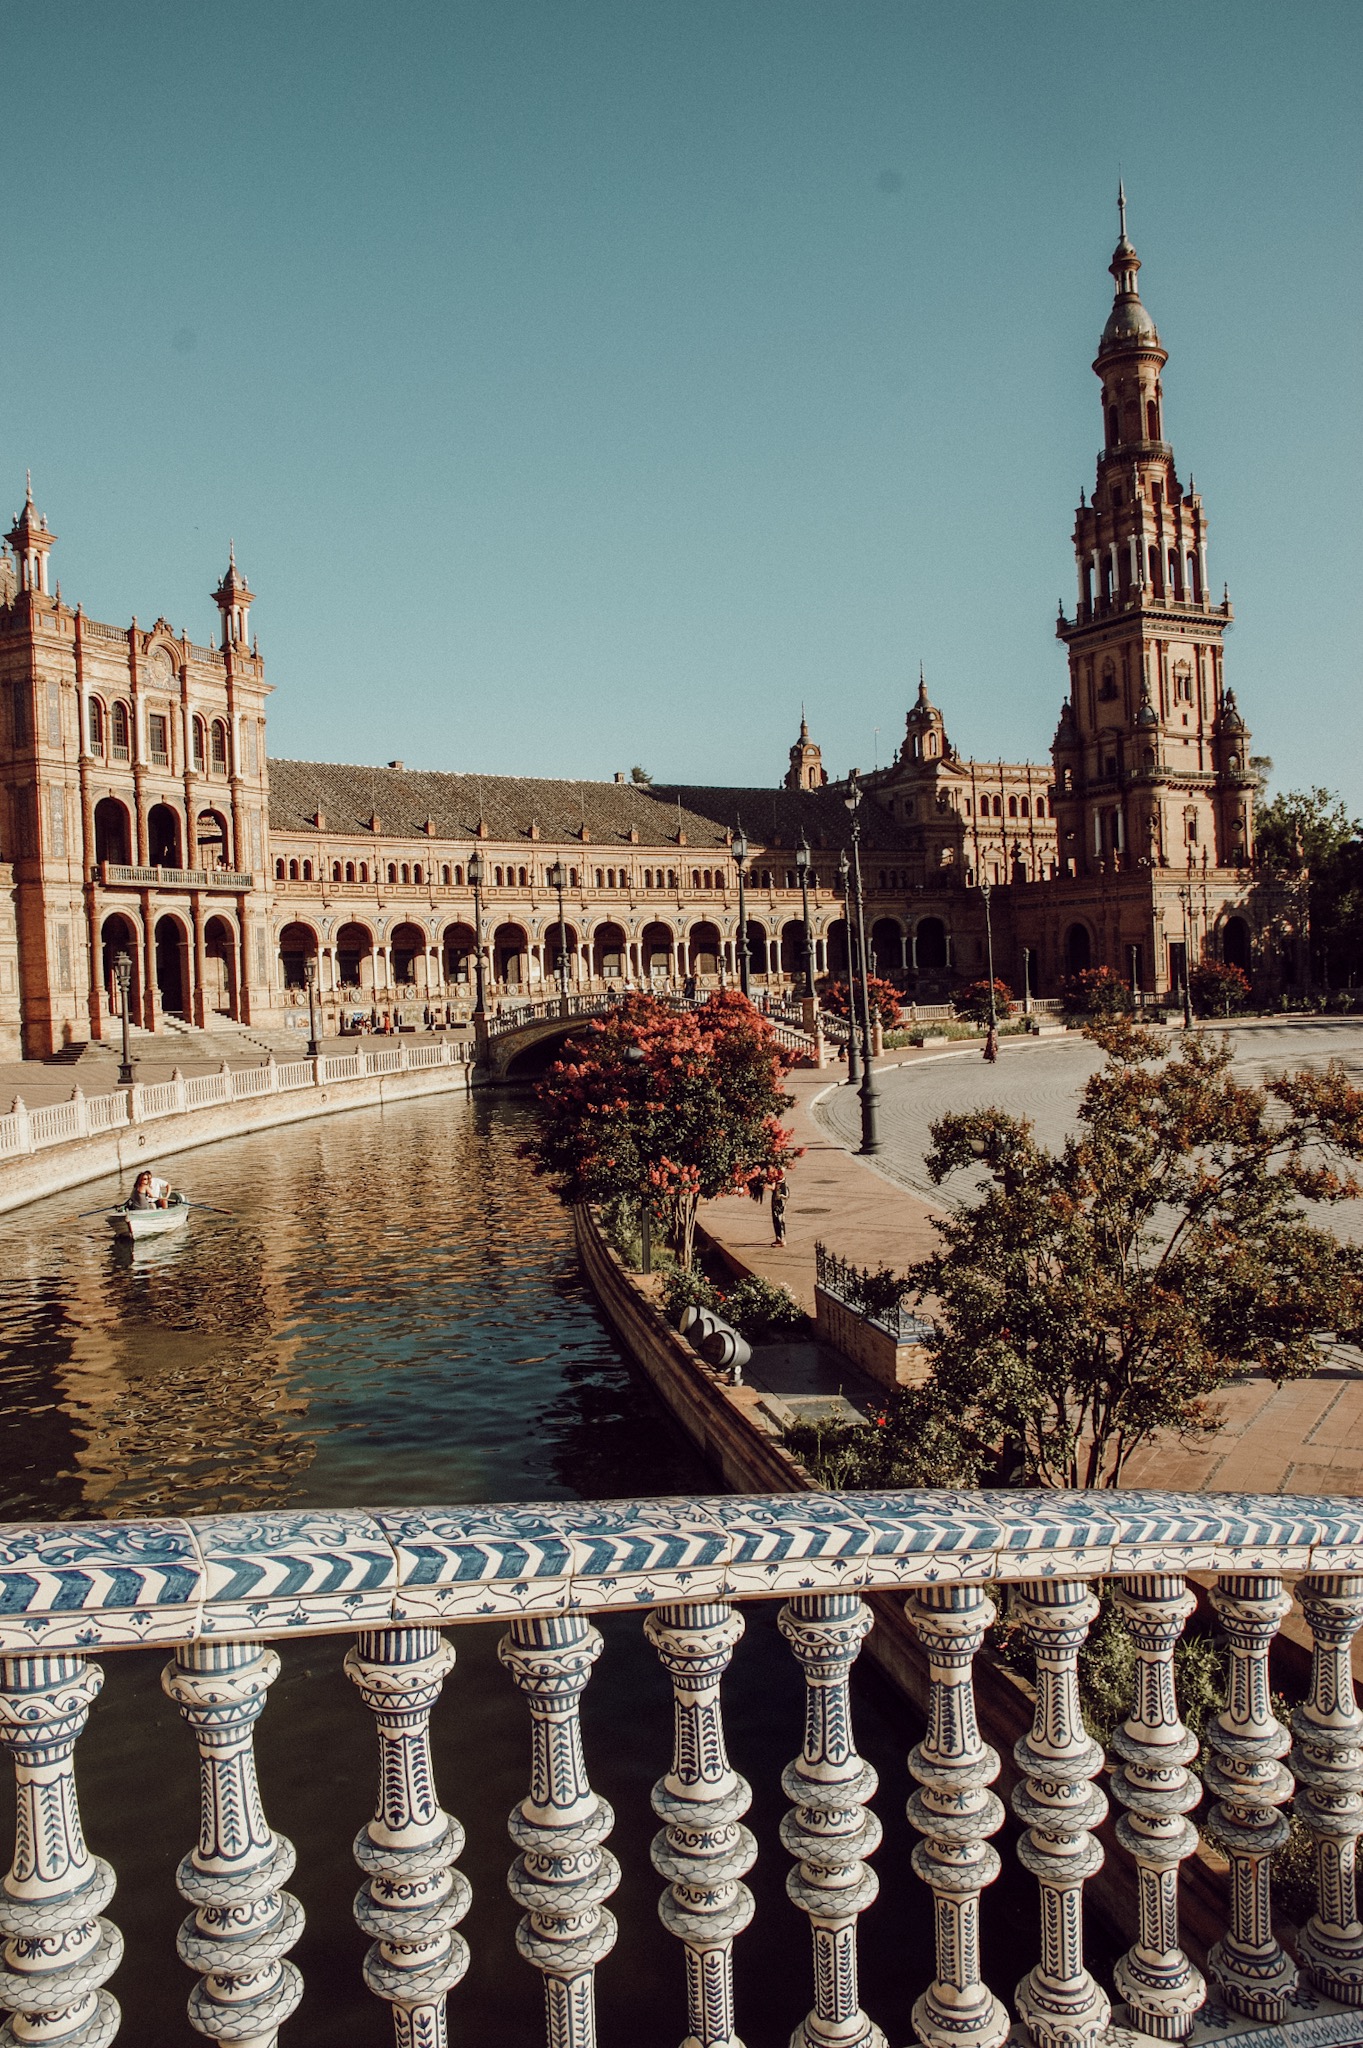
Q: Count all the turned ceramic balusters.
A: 11